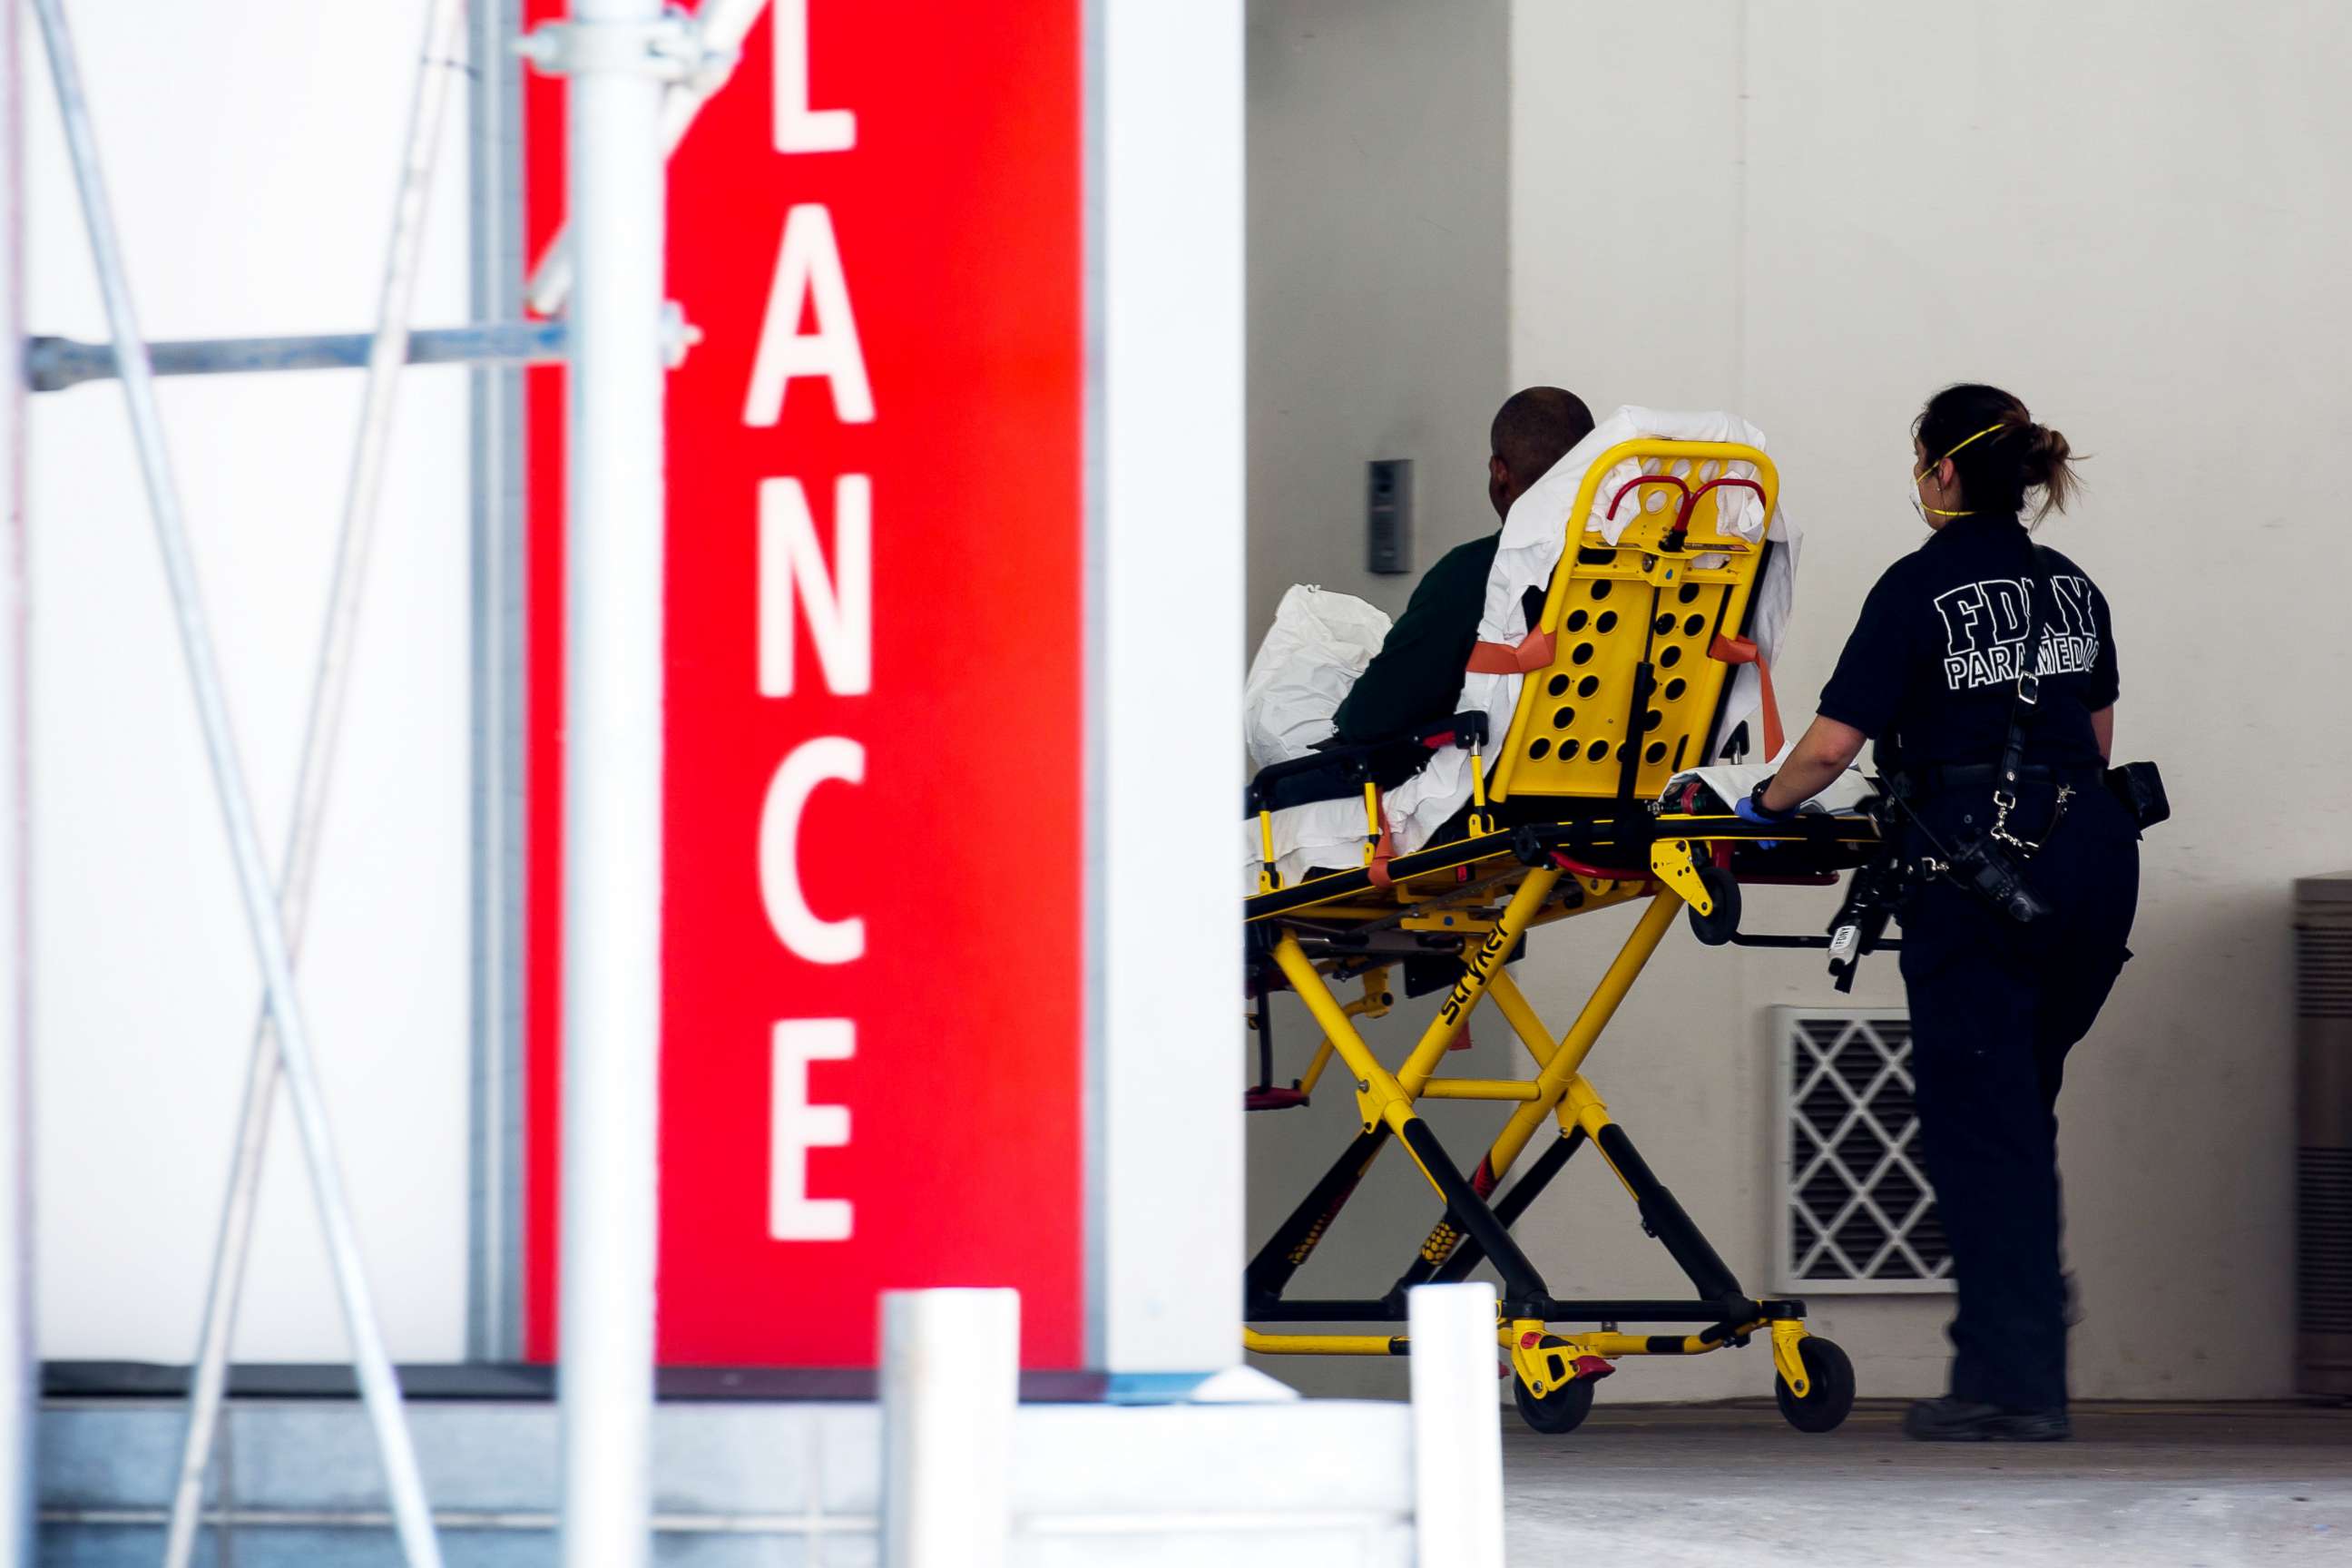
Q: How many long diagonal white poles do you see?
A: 2